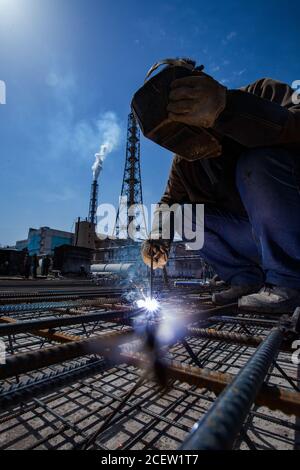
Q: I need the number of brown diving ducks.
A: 0